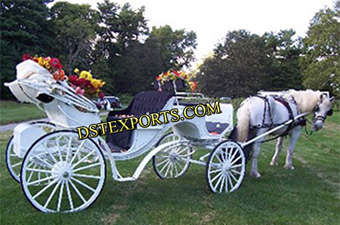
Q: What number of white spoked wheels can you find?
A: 4